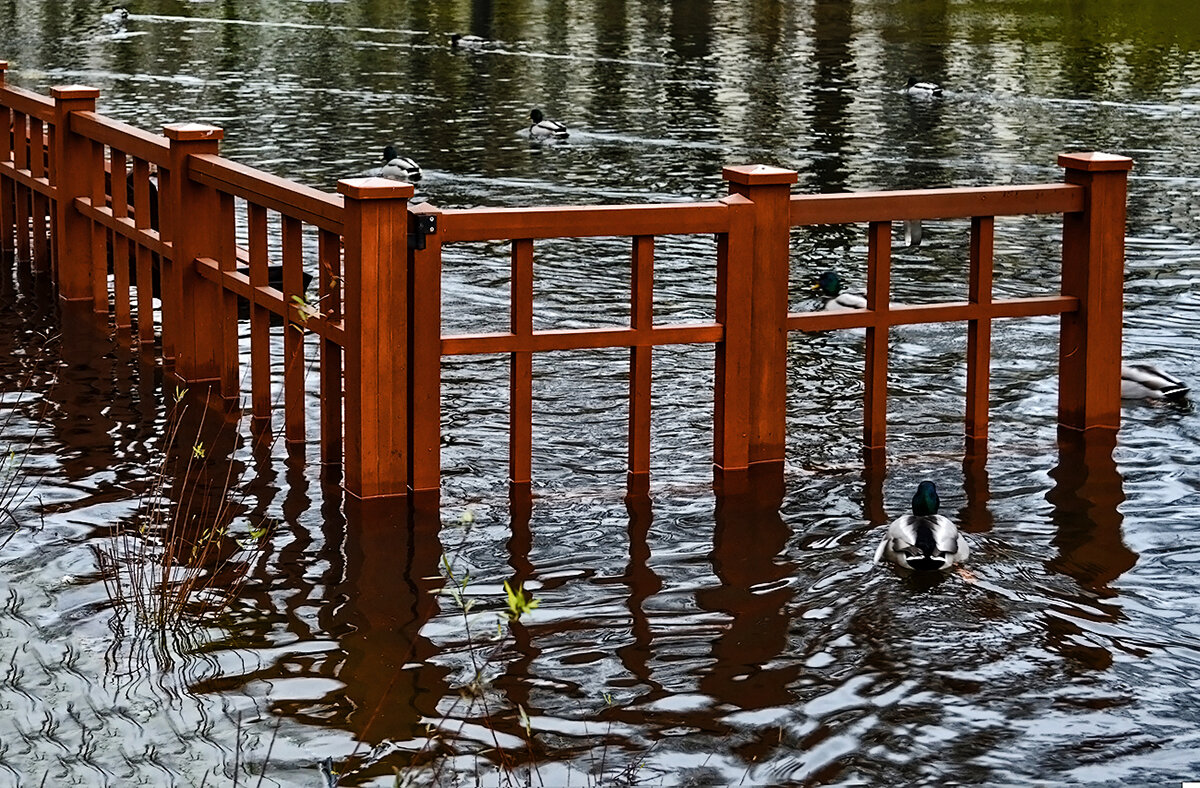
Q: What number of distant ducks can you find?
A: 5